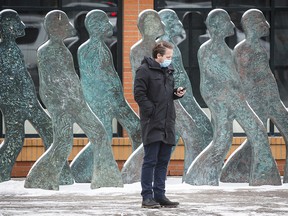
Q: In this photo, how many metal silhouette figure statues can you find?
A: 7